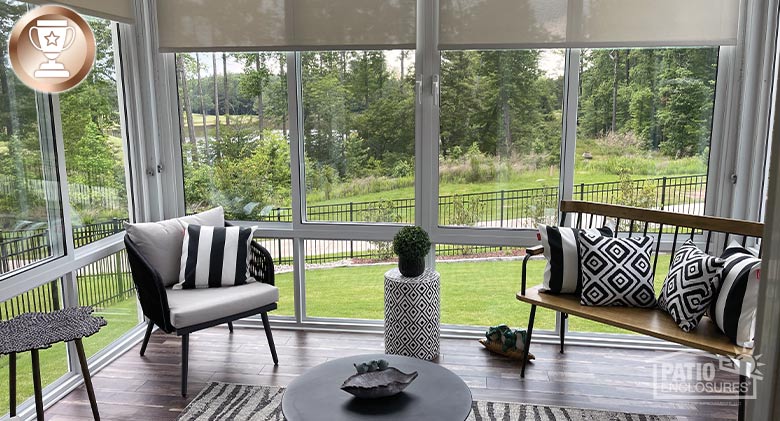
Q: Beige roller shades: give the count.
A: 3